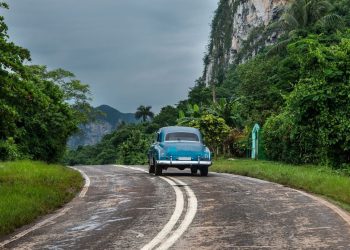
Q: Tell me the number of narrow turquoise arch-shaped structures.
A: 1